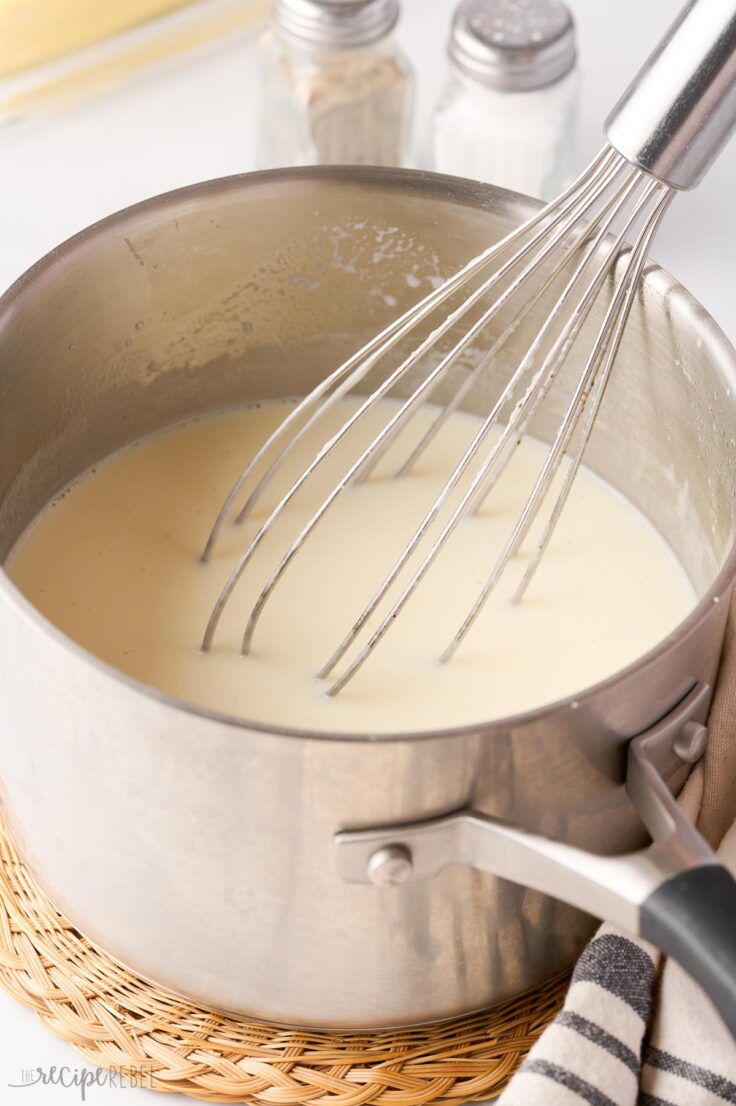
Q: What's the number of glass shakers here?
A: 2